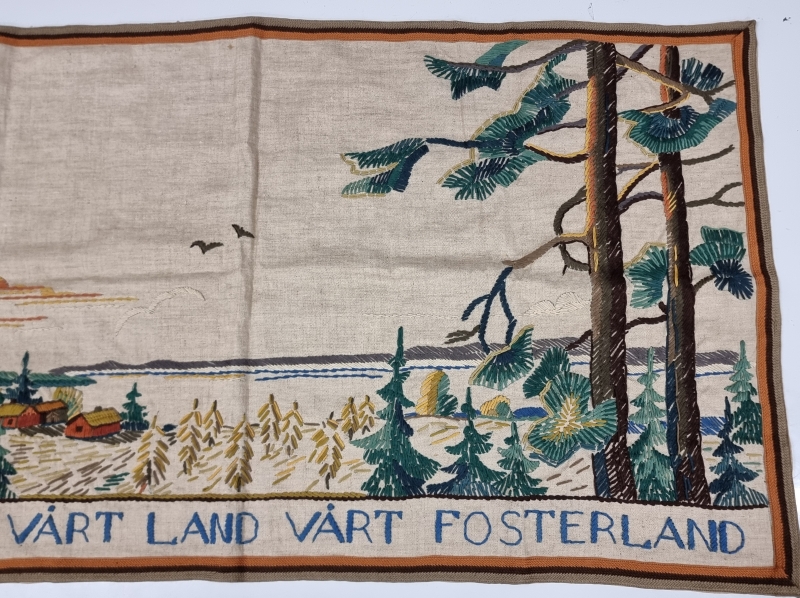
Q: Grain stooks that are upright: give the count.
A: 9